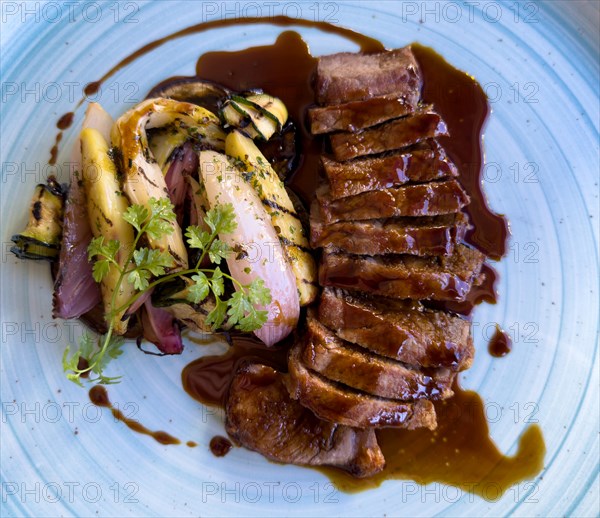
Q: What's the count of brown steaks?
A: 11